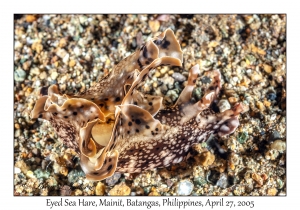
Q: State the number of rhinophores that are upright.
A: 2